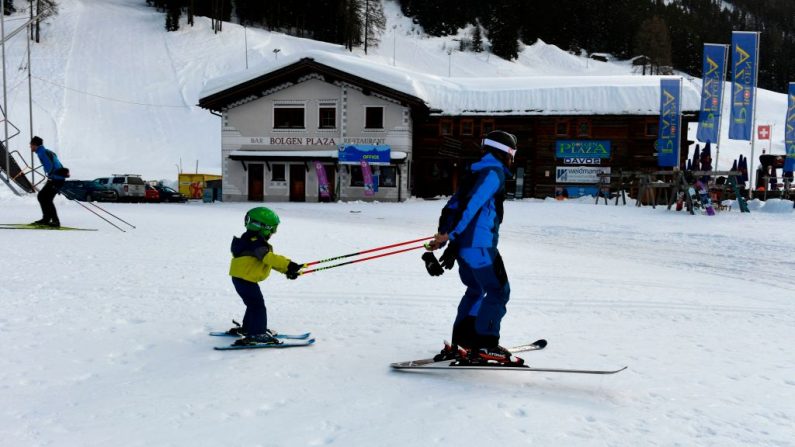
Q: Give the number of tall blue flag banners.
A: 4